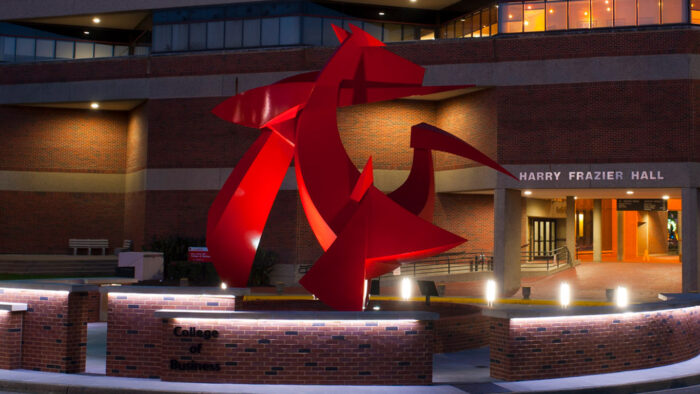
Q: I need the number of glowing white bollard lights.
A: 4